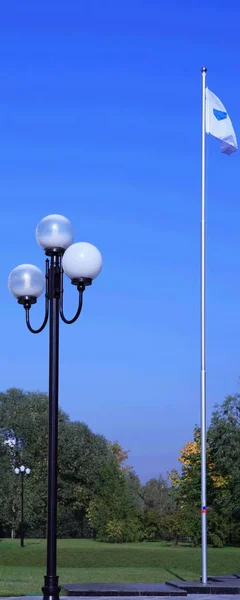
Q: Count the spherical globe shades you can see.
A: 6